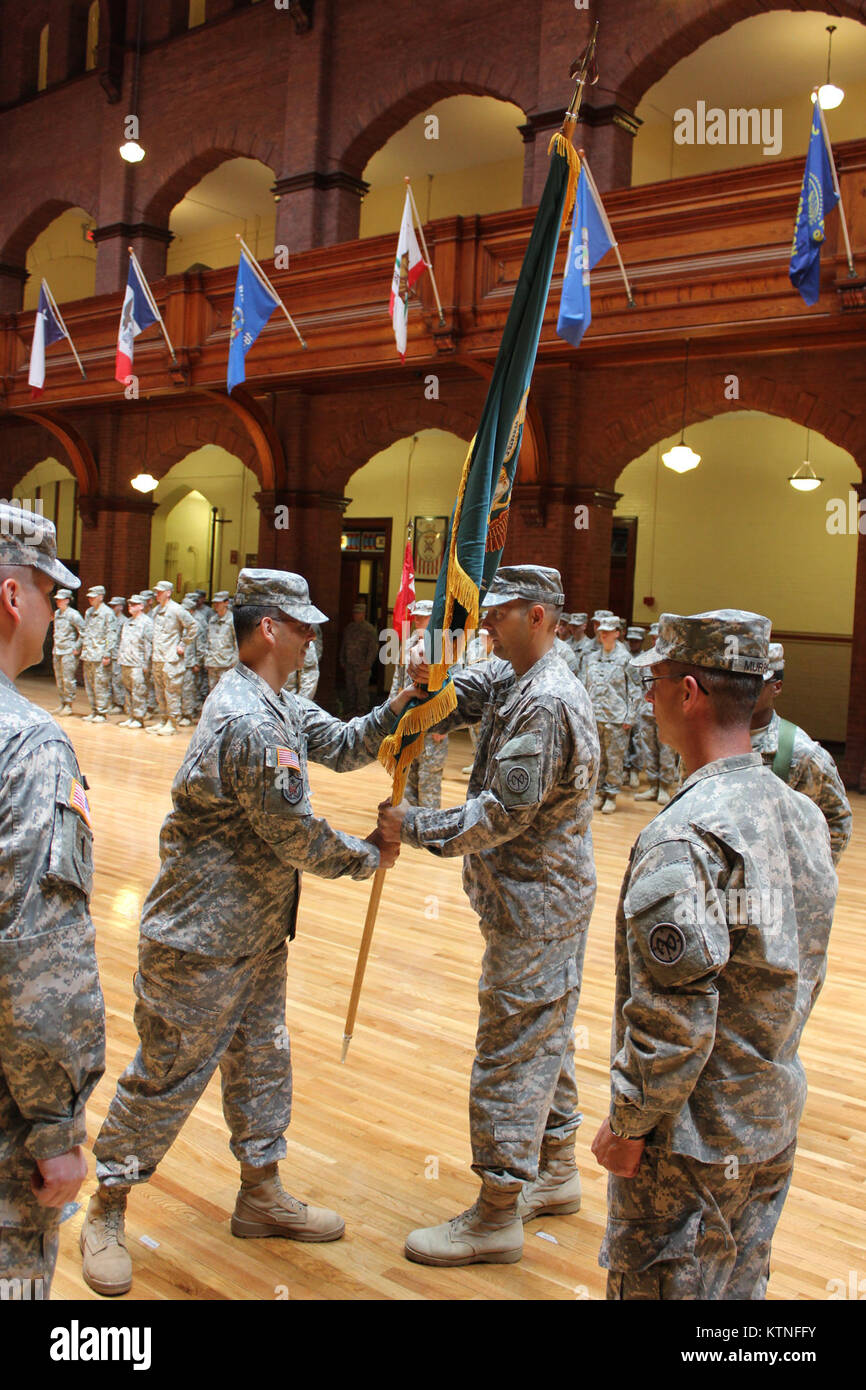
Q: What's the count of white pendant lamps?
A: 5